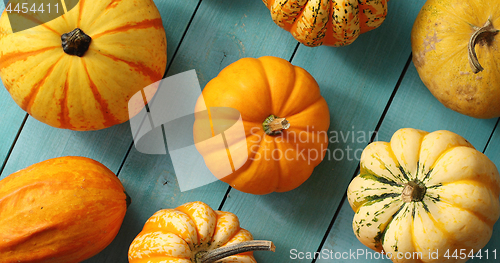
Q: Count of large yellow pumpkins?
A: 2